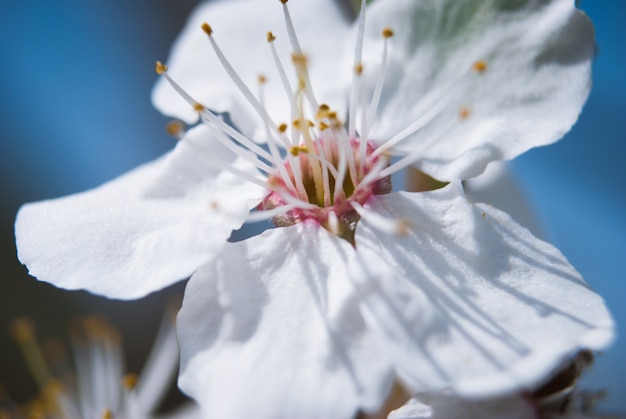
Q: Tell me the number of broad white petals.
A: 5